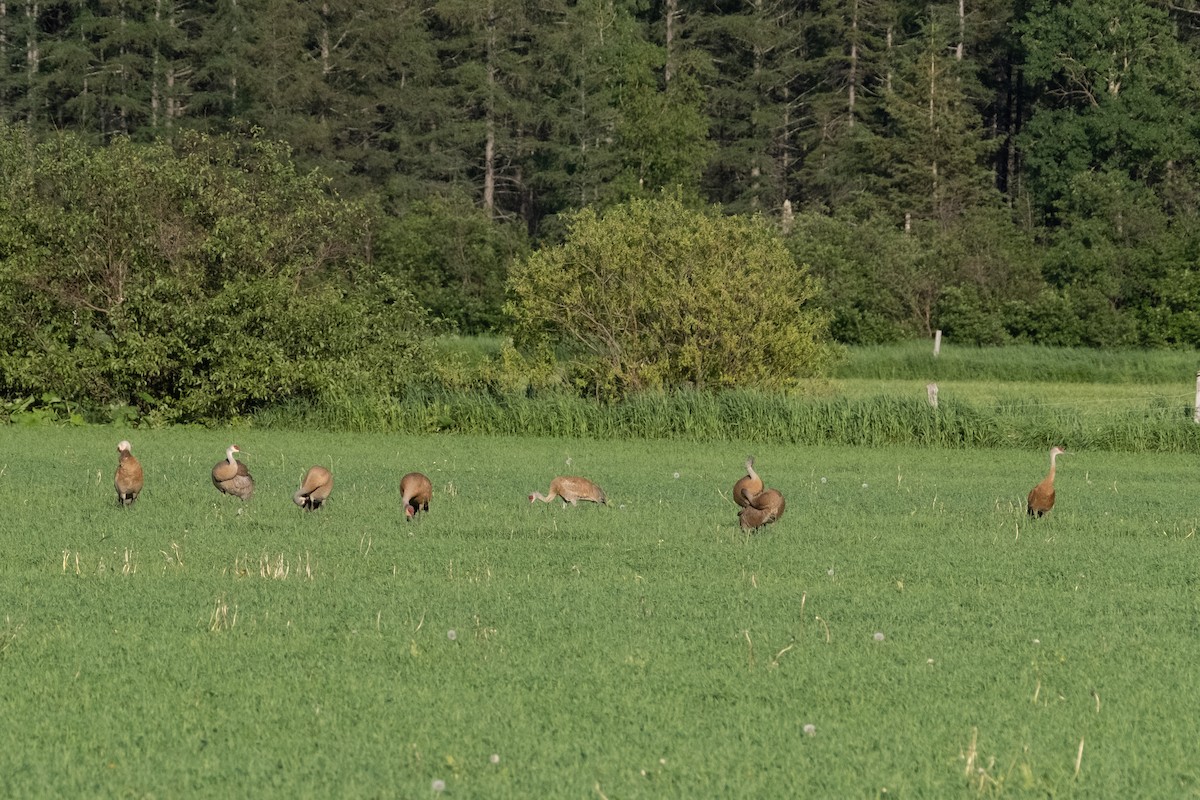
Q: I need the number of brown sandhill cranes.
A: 8